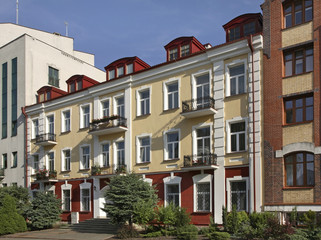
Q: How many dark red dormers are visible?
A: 5